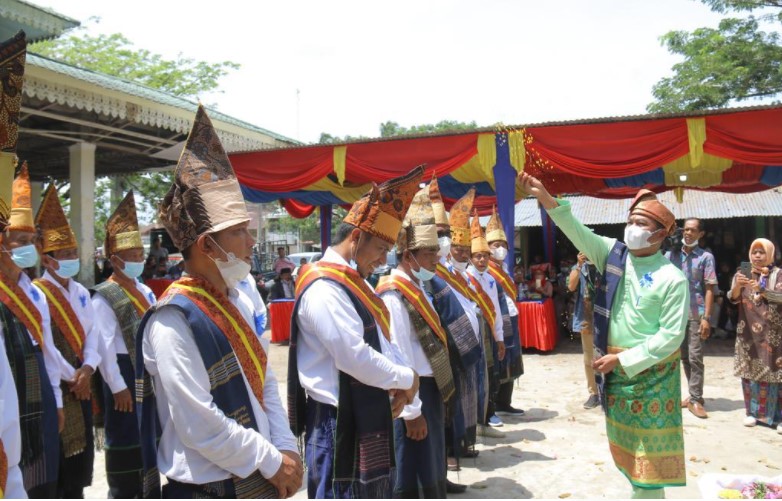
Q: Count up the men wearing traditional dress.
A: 12